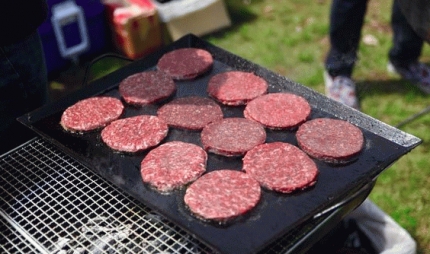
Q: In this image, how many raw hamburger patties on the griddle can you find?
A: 12